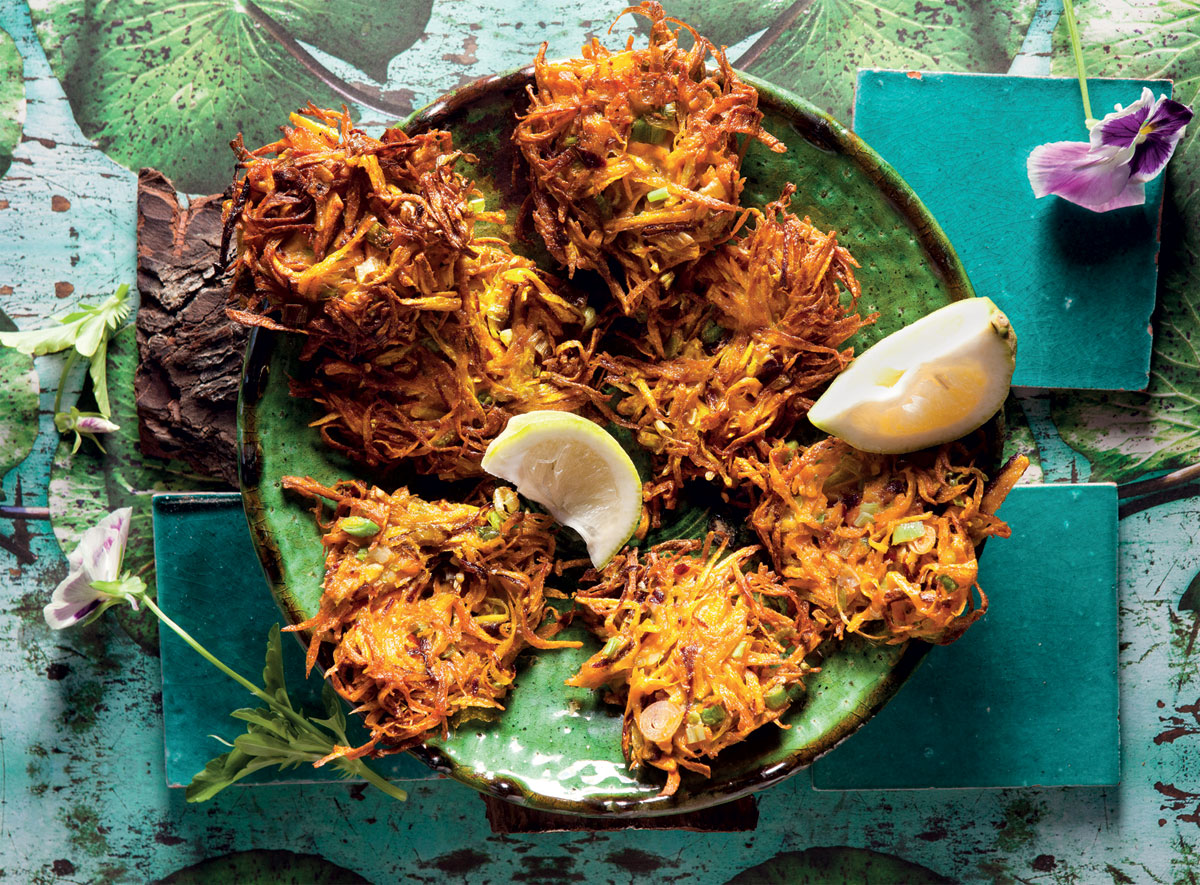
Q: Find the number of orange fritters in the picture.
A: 7